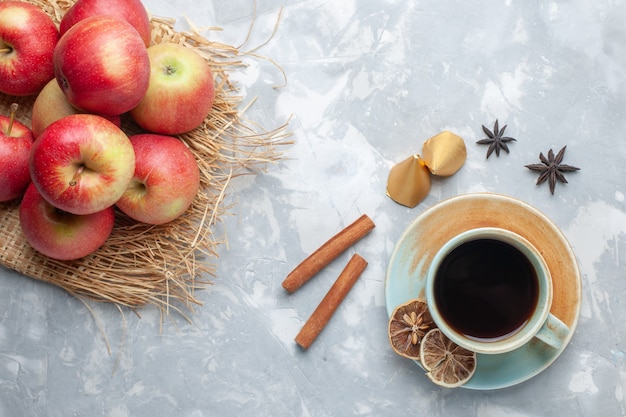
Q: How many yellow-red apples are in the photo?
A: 9